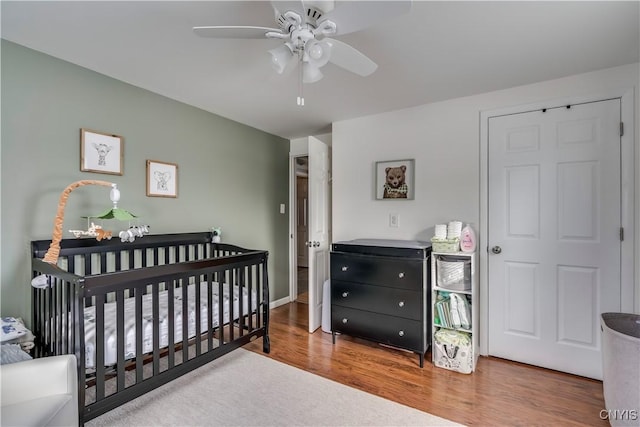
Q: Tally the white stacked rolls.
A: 2